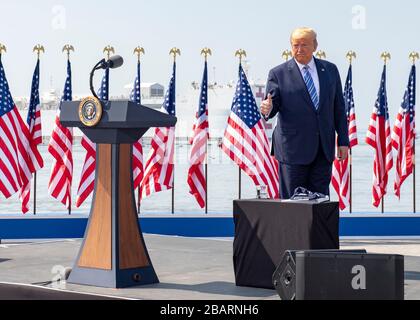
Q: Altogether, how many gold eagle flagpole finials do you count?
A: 13